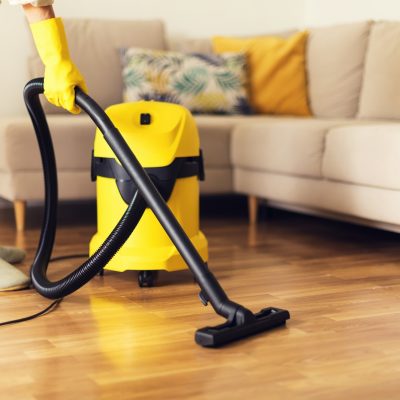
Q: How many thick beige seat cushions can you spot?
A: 3